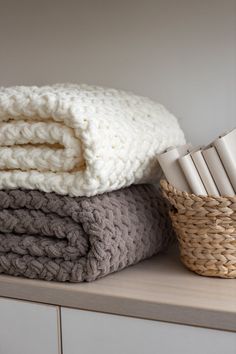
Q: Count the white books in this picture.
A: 5